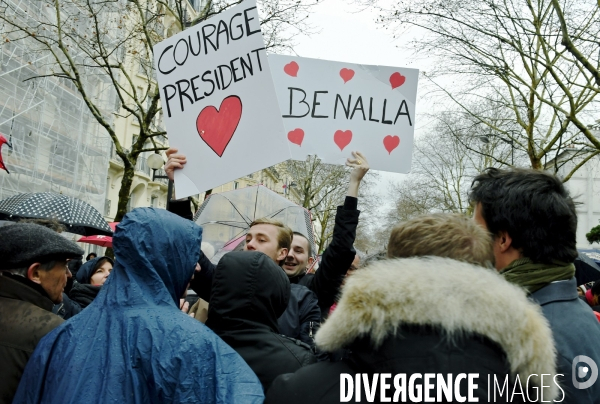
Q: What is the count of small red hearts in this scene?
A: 6